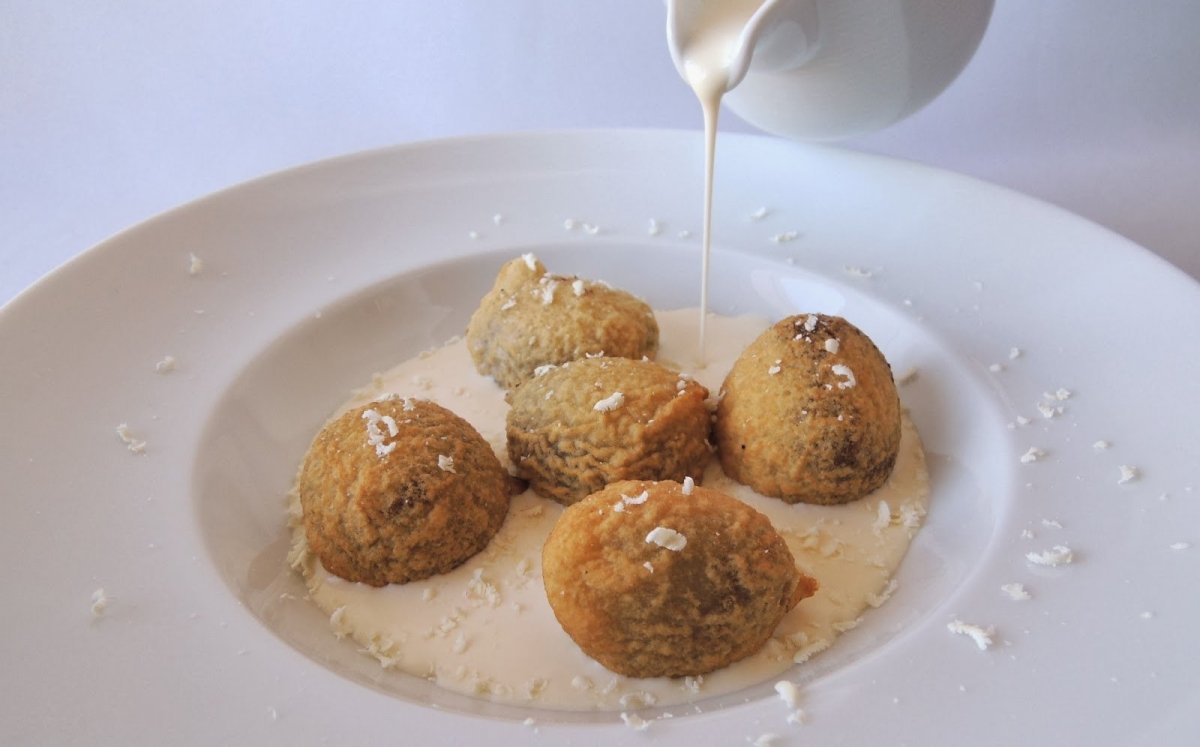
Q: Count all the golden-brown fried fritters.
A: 5